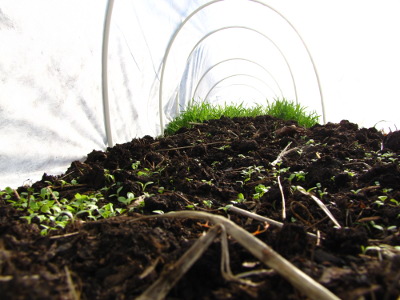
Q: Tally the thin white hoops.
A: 6